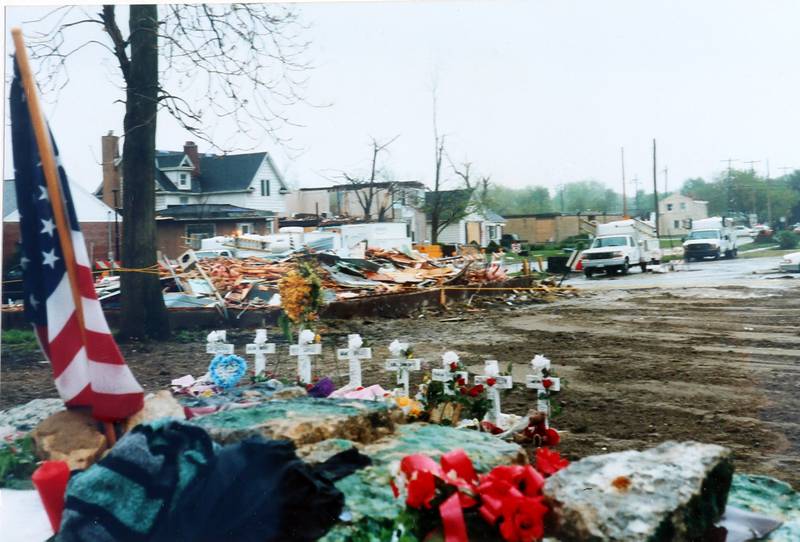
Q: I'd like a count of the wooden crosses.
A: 8